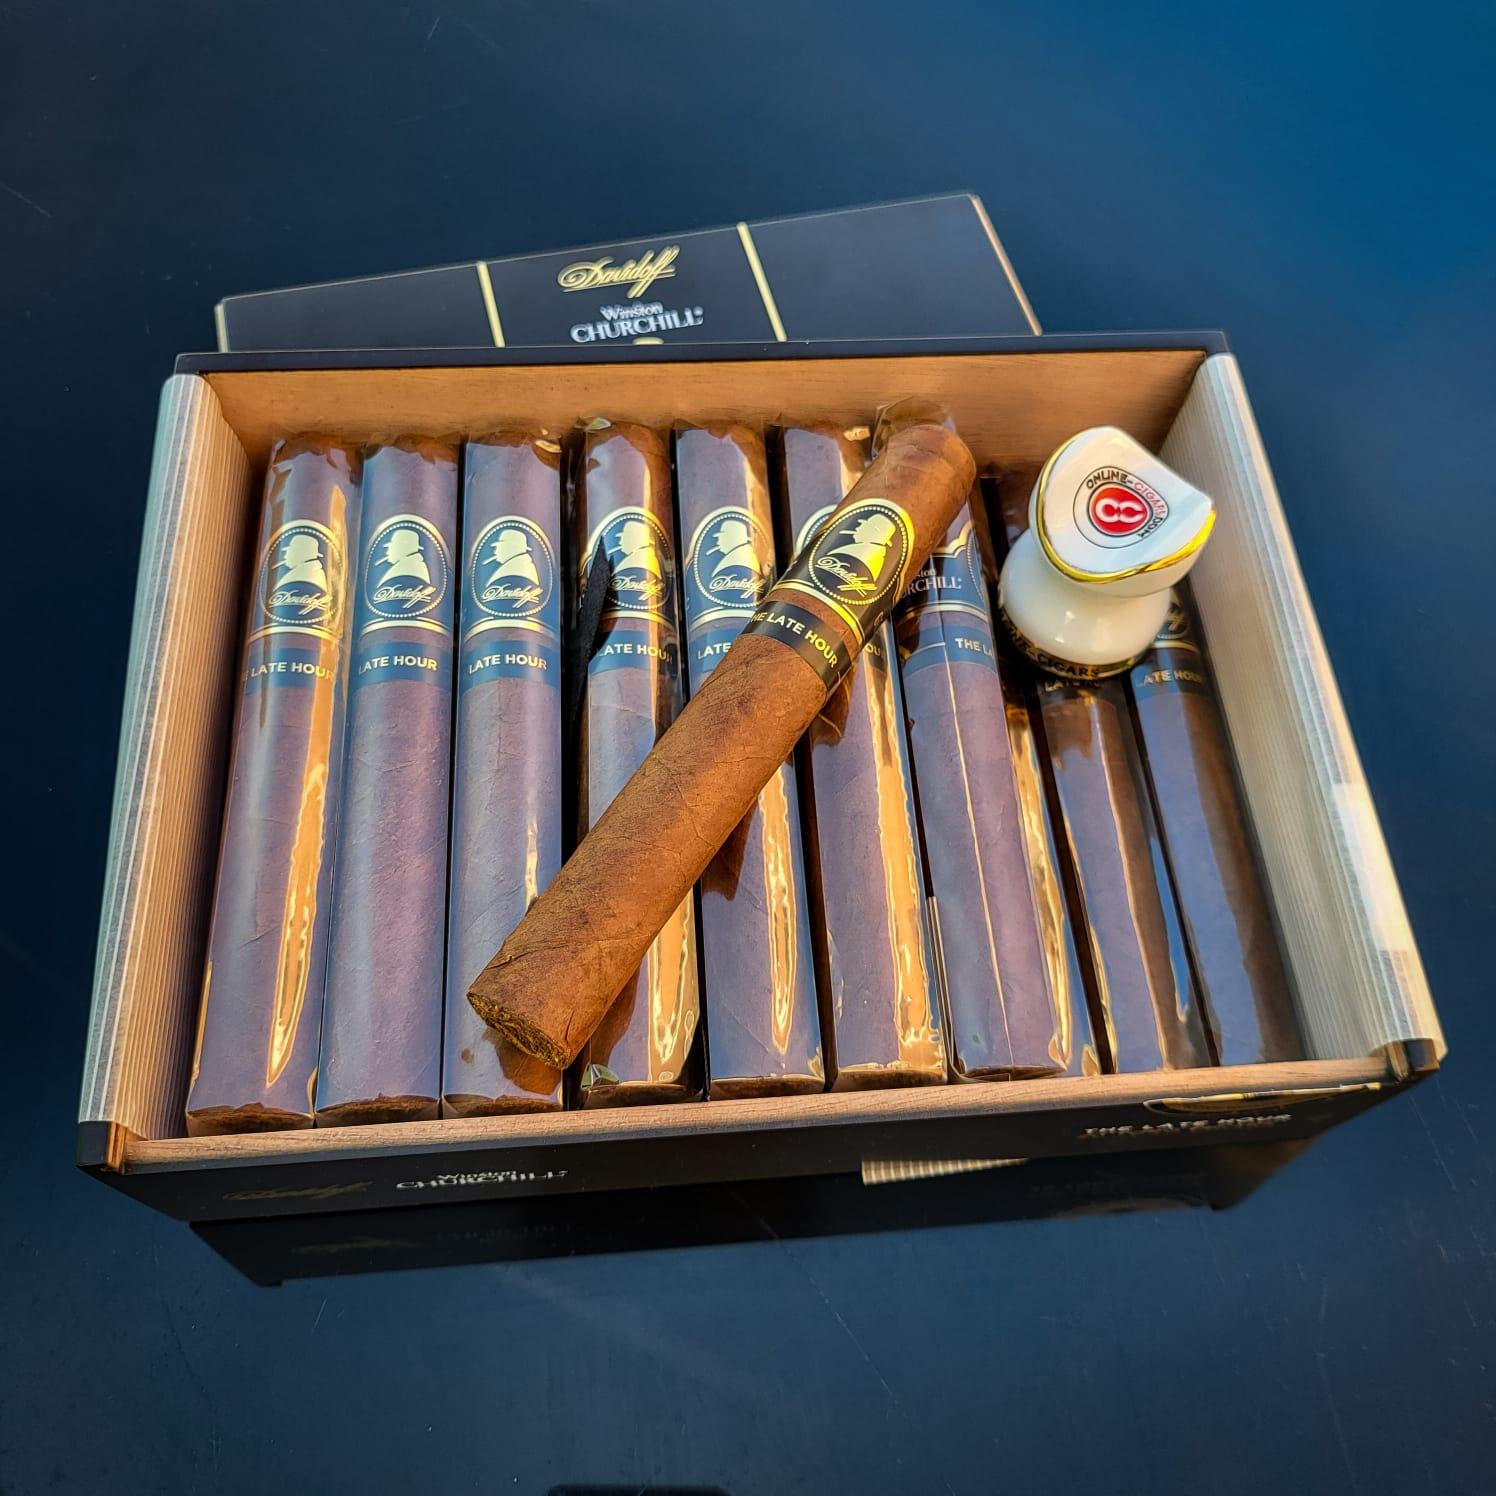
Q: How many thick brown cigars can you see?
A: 10